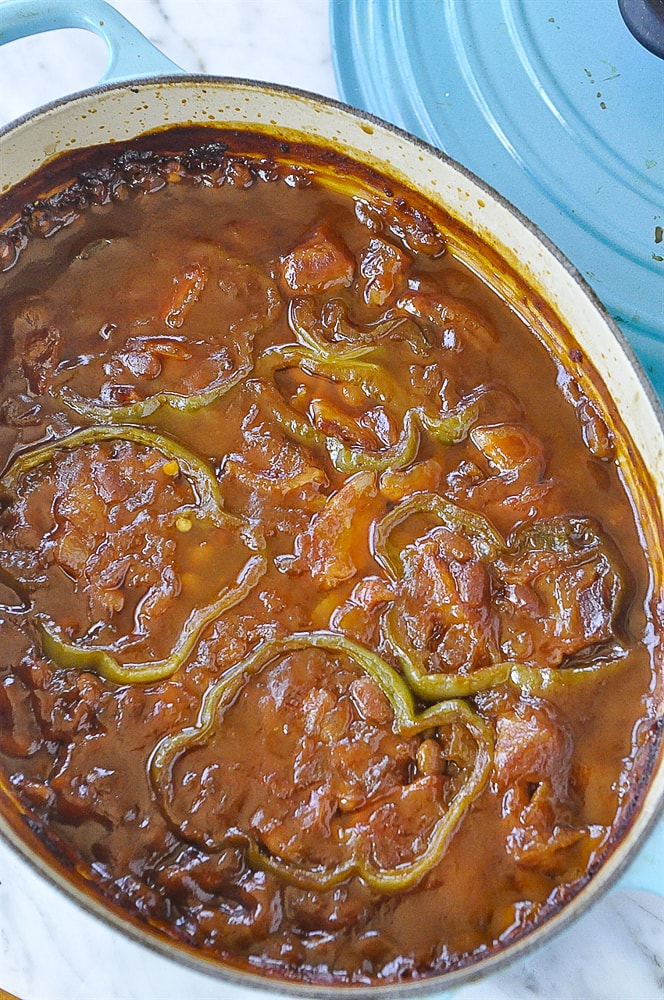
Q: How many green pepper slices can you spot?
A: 5